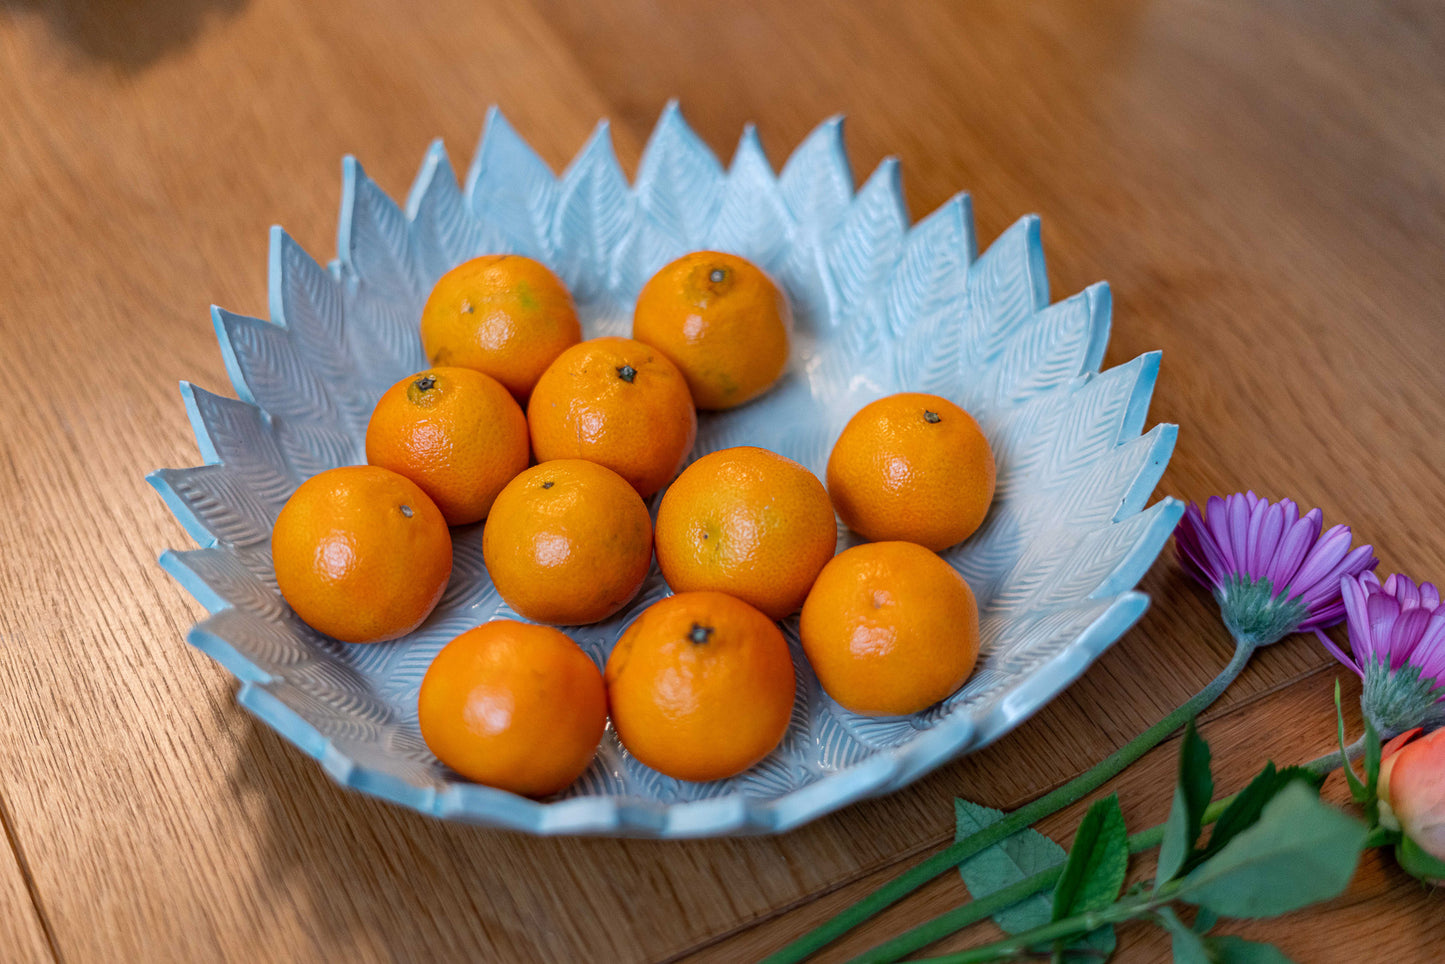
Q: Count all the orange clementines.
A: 11